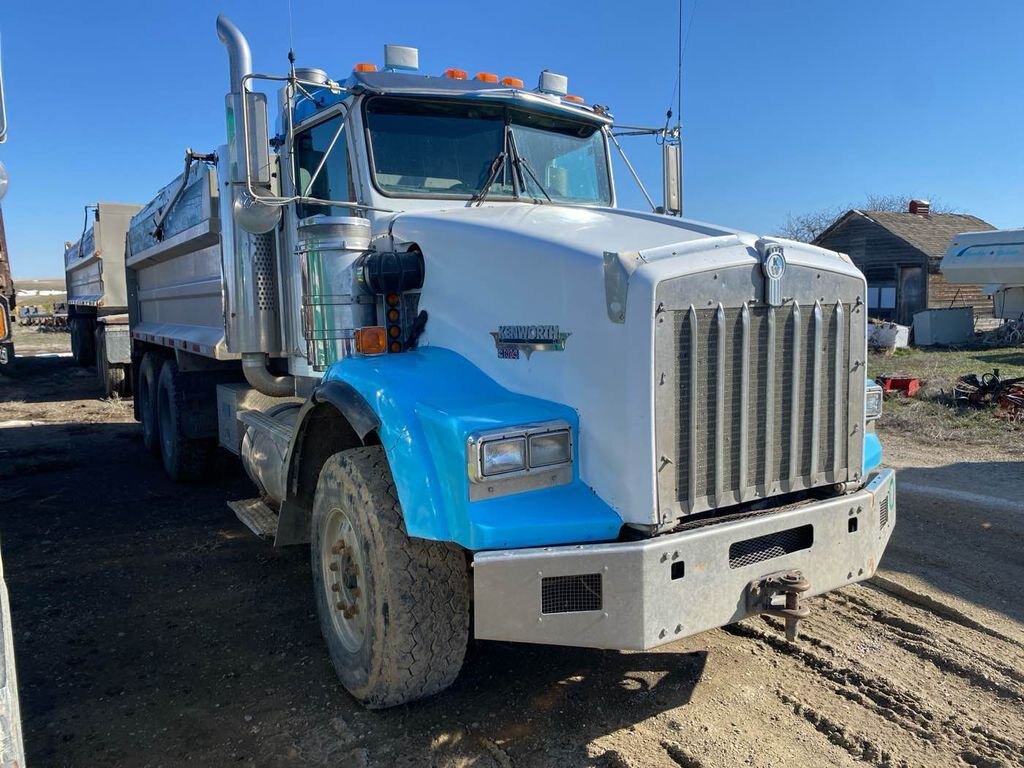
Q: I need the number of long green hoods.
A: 0